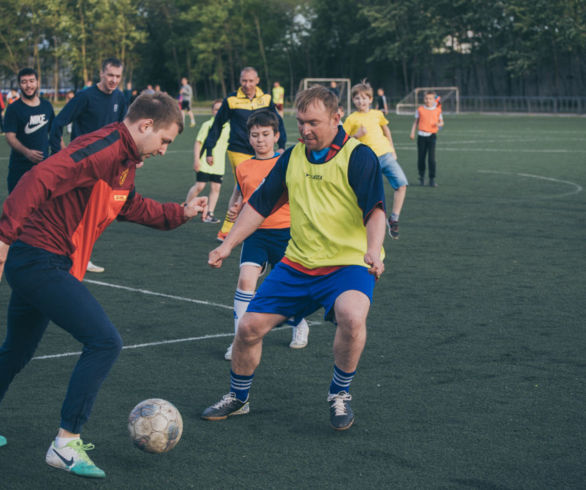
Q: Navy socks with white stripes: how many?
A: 2